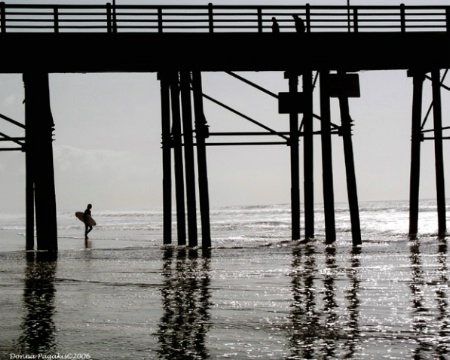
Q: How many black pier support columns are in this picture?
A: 12